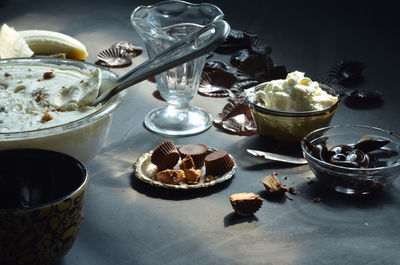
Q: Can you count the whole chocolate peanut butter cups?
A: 3